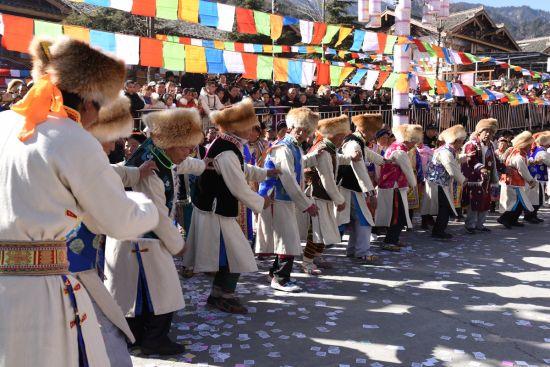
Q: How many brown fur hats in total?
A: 12